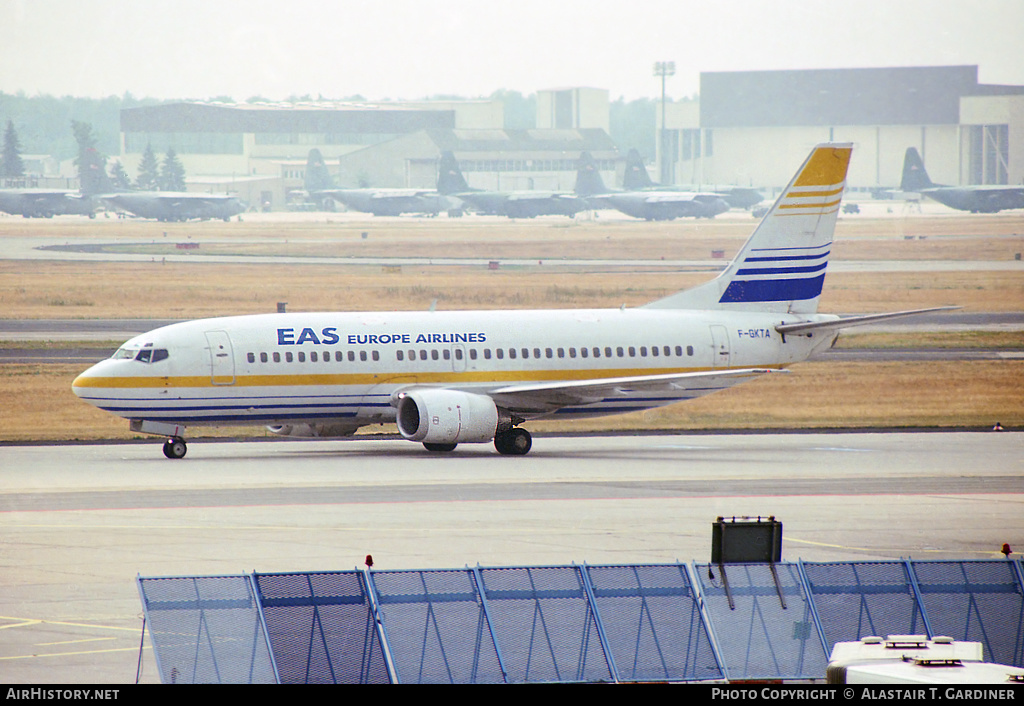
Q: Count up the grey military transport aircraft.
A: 7